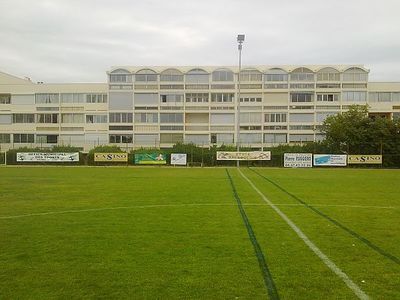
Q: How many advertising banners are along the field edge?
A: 8